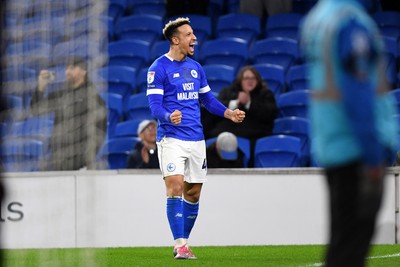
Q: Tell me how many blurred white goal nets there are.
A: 1